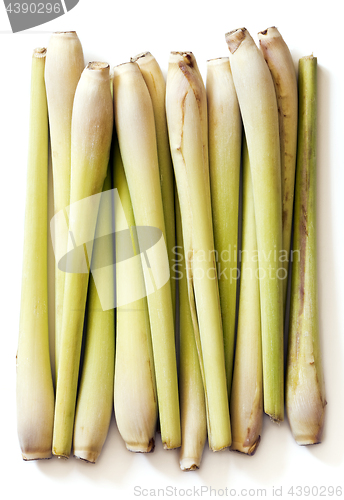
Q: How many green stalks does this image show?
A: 14